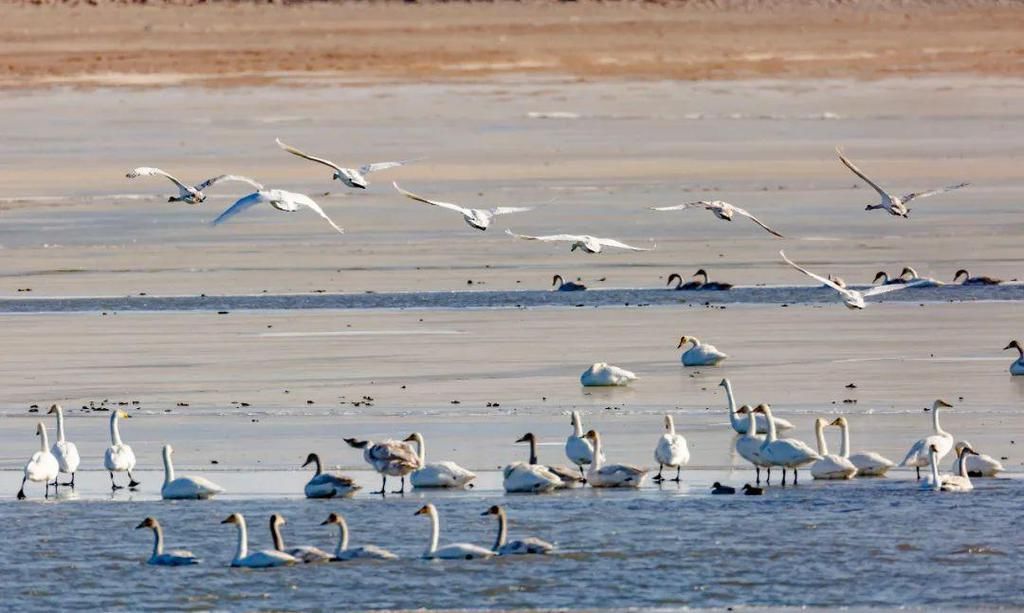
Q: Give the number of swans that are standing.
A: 9